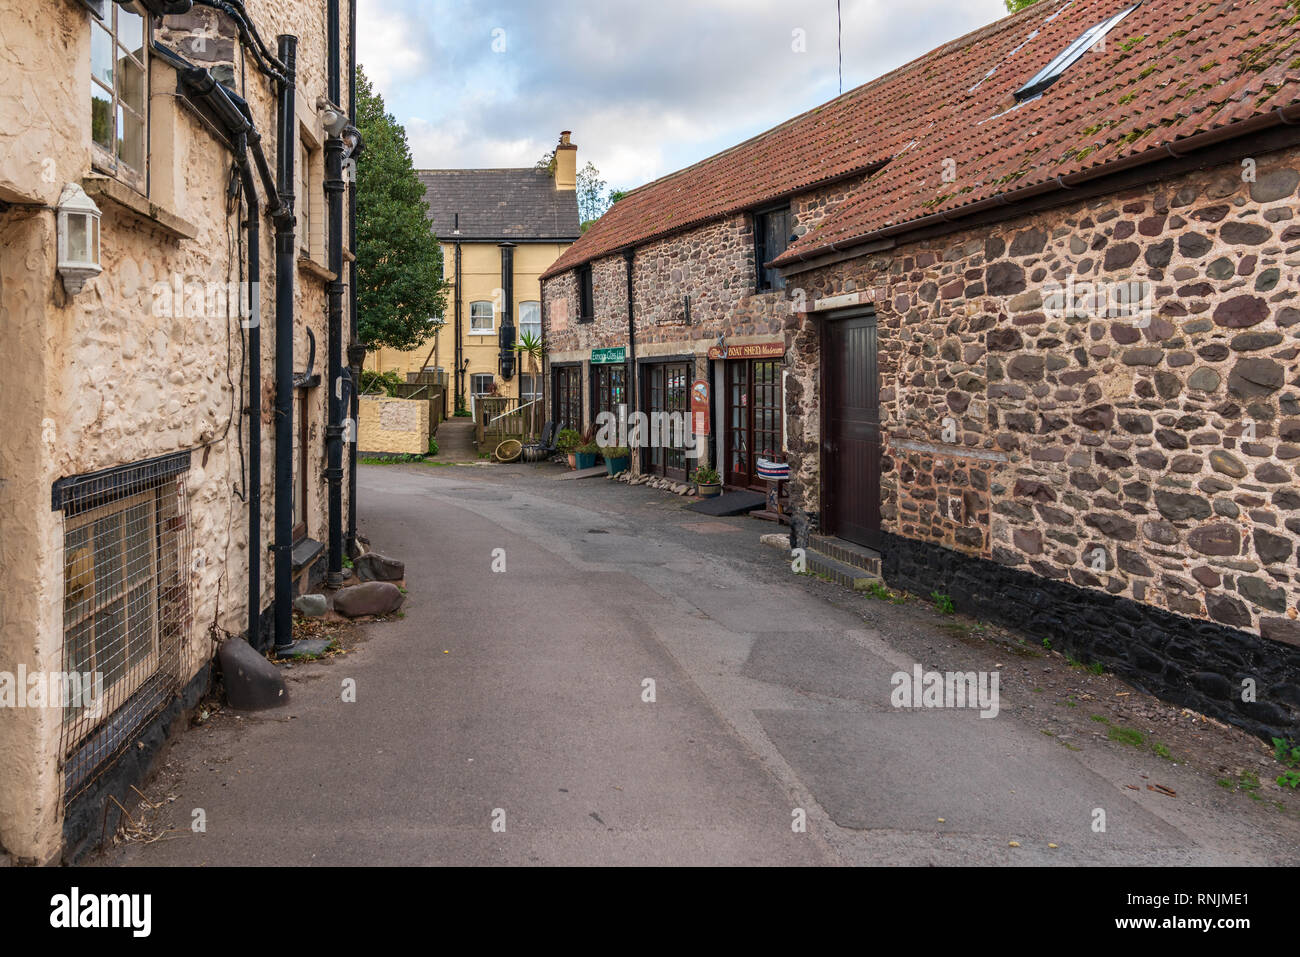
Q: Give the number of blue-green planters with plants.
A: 2